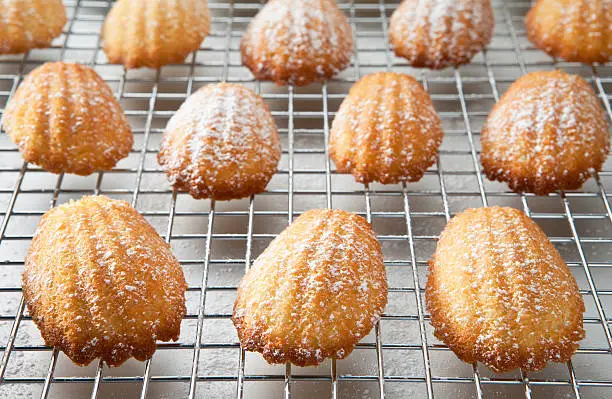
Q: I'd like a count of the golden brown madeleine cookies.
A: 12